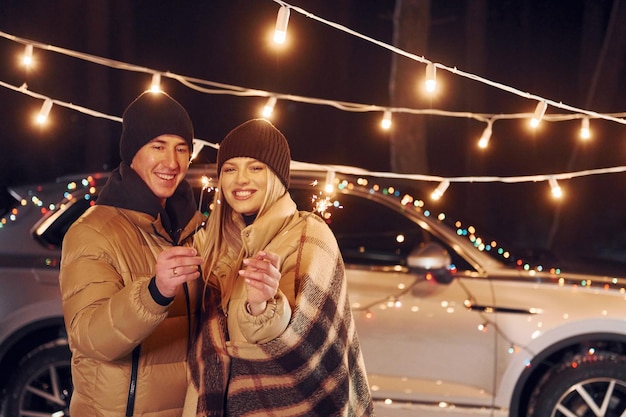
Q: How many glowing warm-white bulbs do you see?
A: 14